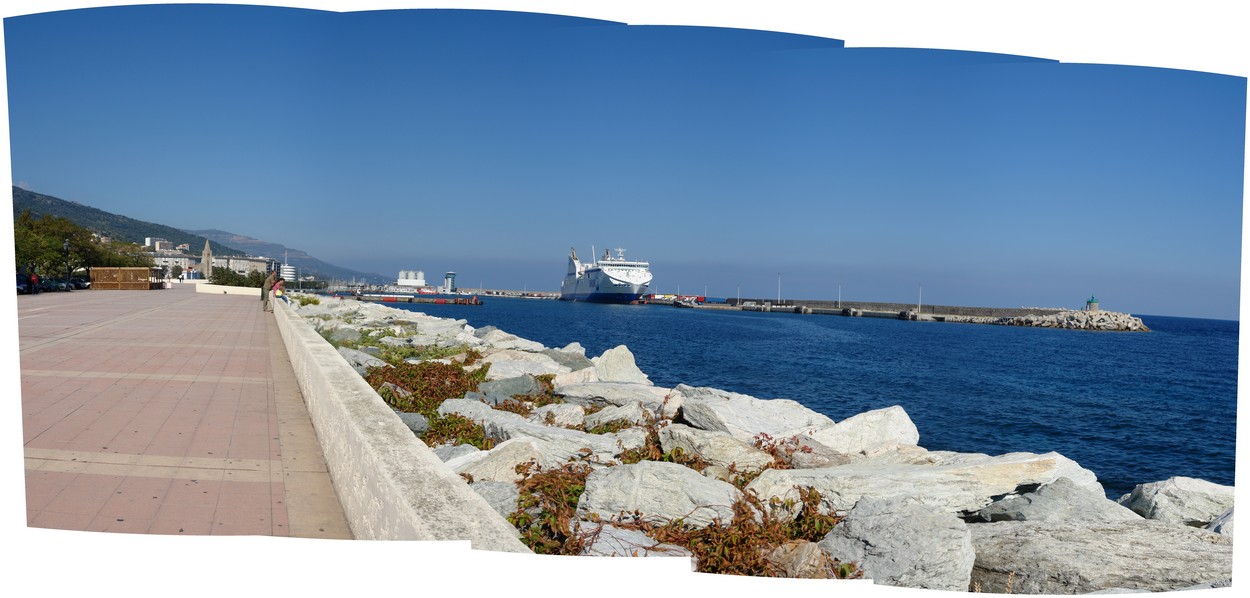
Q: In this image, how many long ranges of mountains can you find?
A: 2